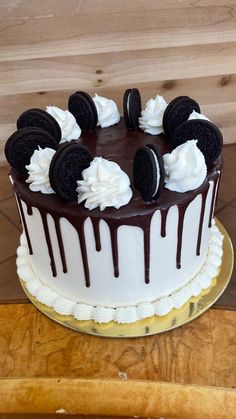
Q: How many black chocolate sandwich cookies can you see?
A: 8